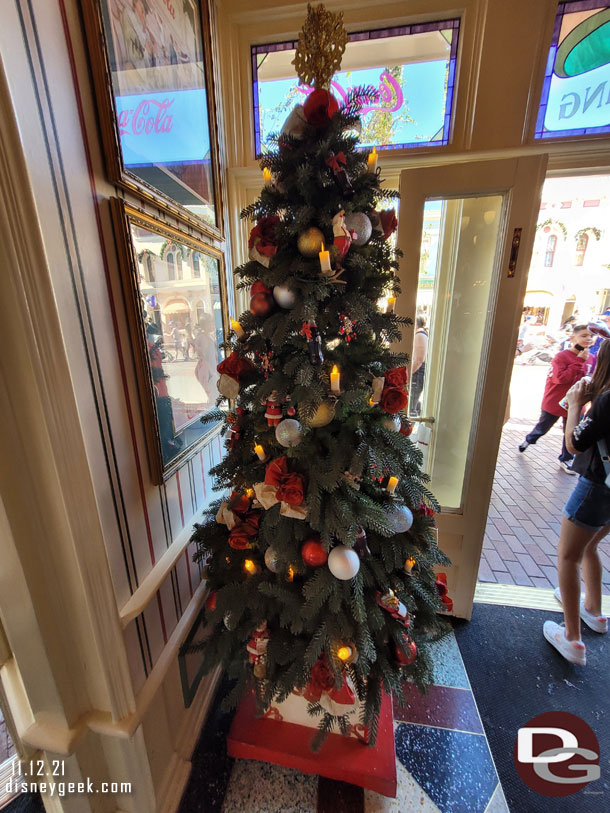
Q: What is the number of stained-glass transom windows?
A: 2